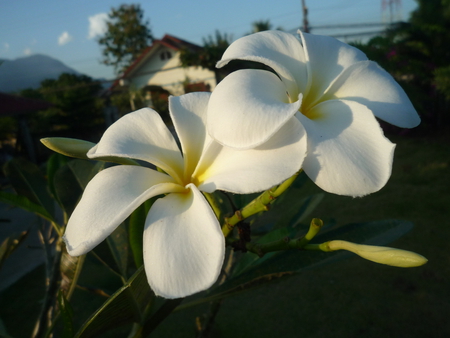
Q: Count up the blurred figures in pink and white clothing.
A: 0